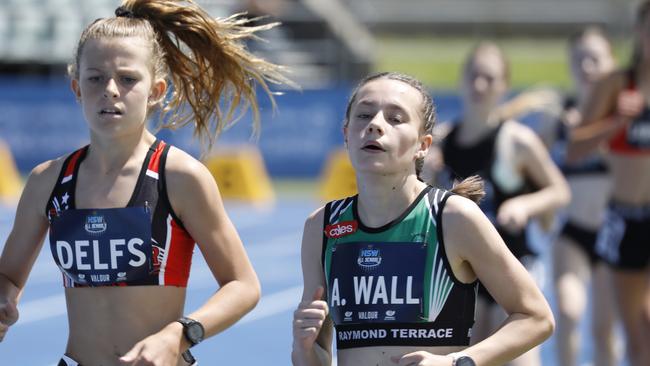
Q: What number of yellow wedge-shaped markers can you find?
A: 3